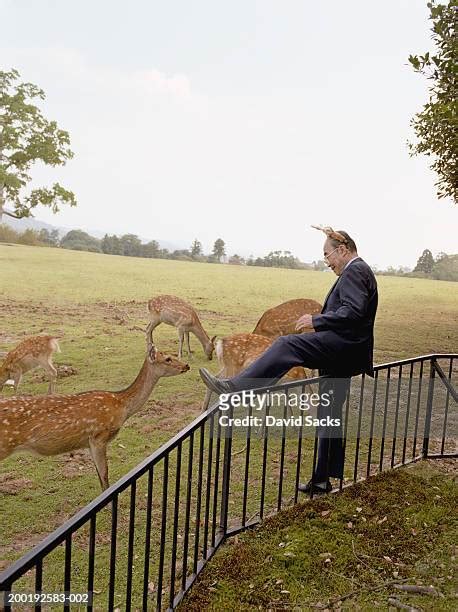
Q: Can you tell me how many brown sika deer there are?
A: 5